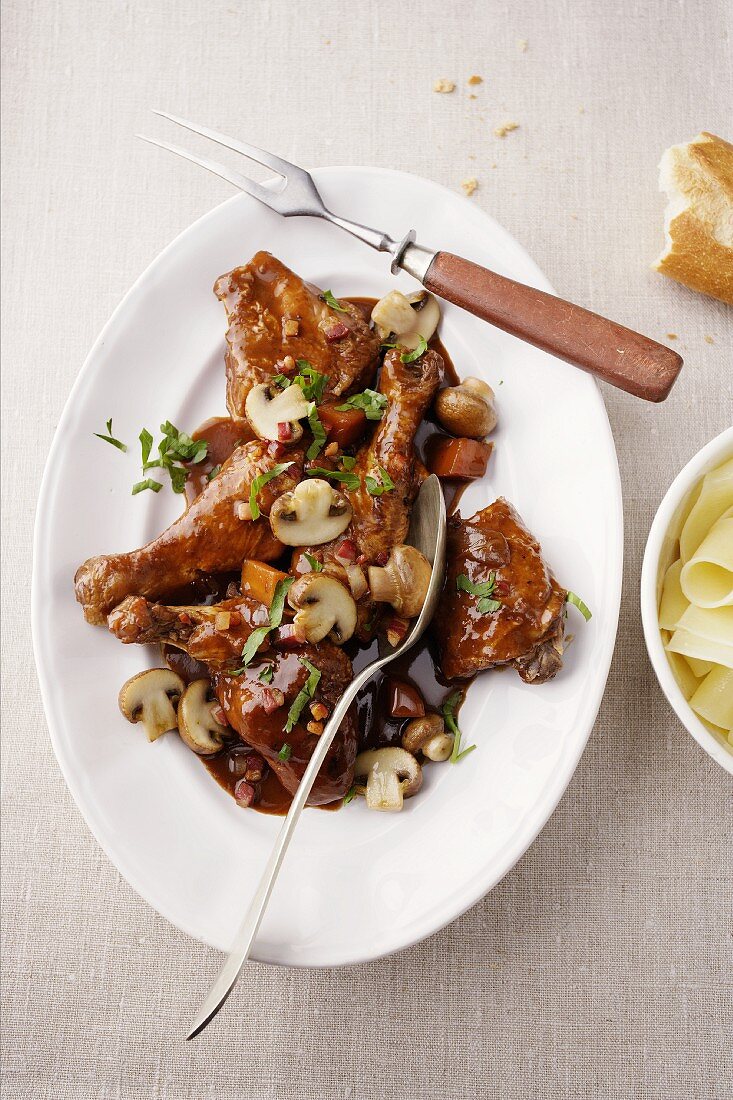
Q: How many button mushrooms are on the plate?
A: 10